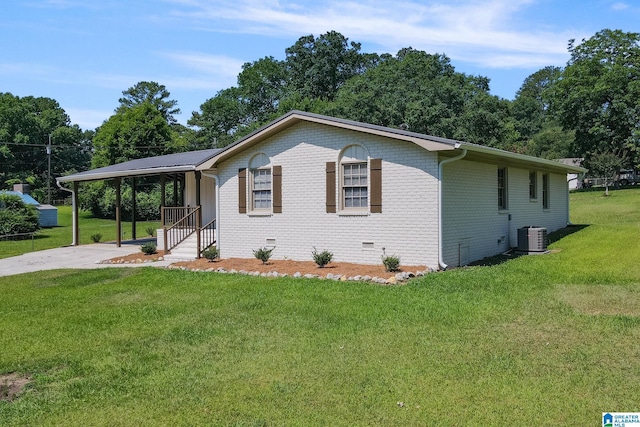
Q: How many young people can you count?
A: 0